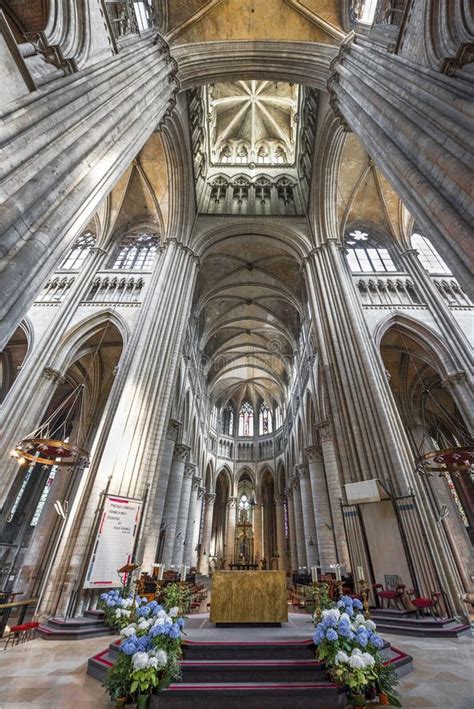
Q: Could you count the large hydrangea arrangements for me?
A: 2